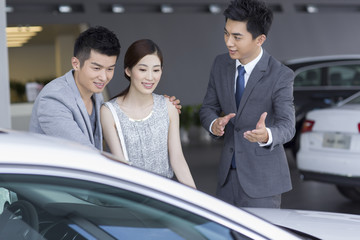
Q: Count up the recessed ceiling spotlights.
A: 6